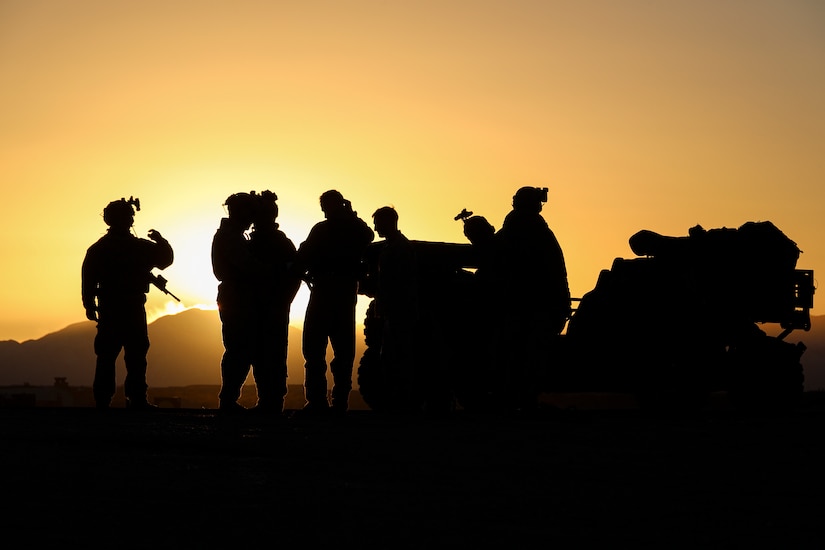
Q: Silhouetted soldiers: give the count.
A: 7